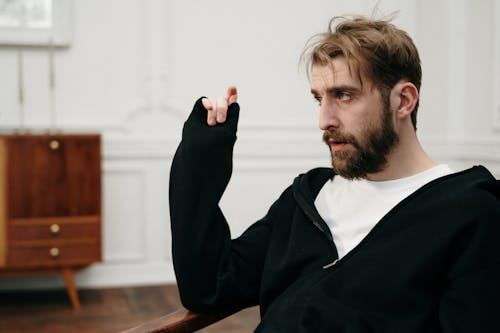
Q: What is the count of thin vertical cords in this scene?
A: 2